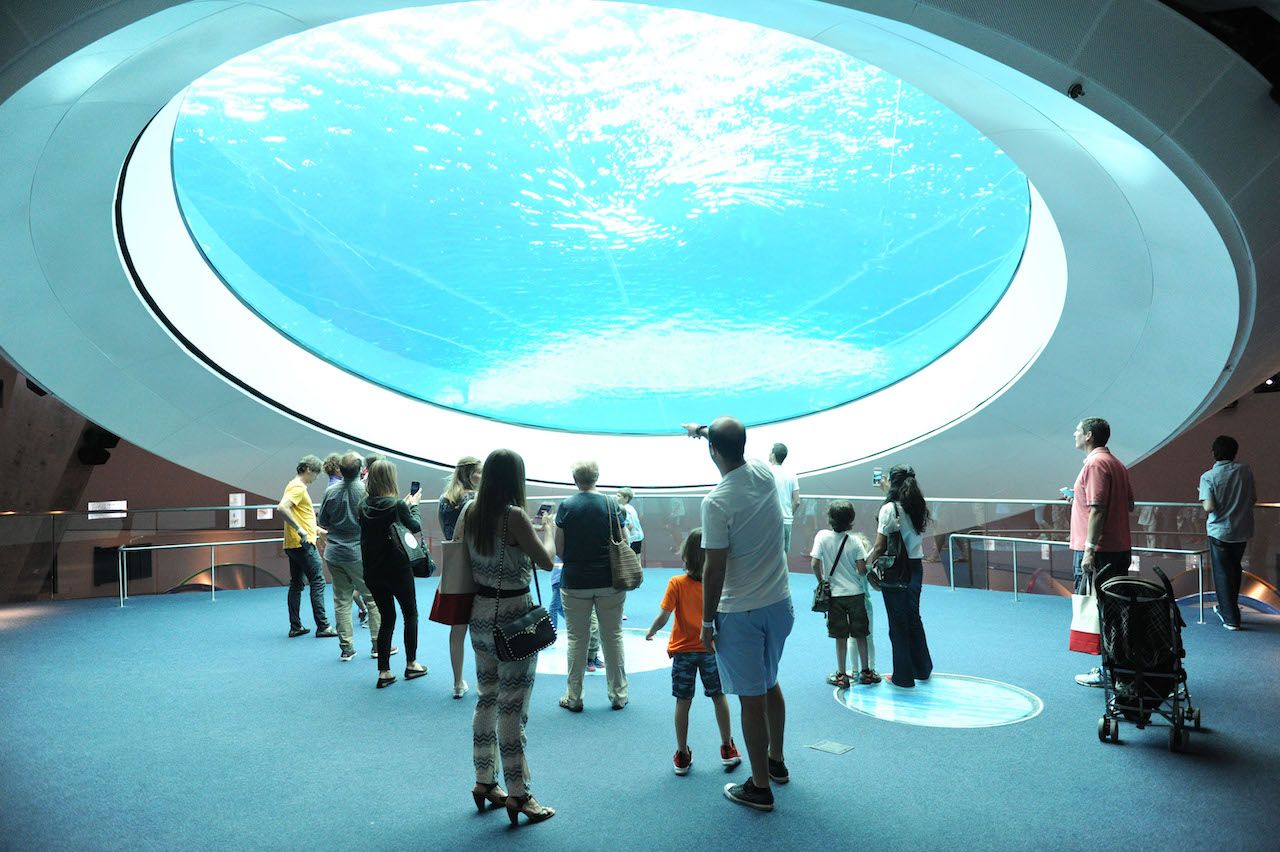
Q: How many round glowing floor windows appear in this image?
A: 2